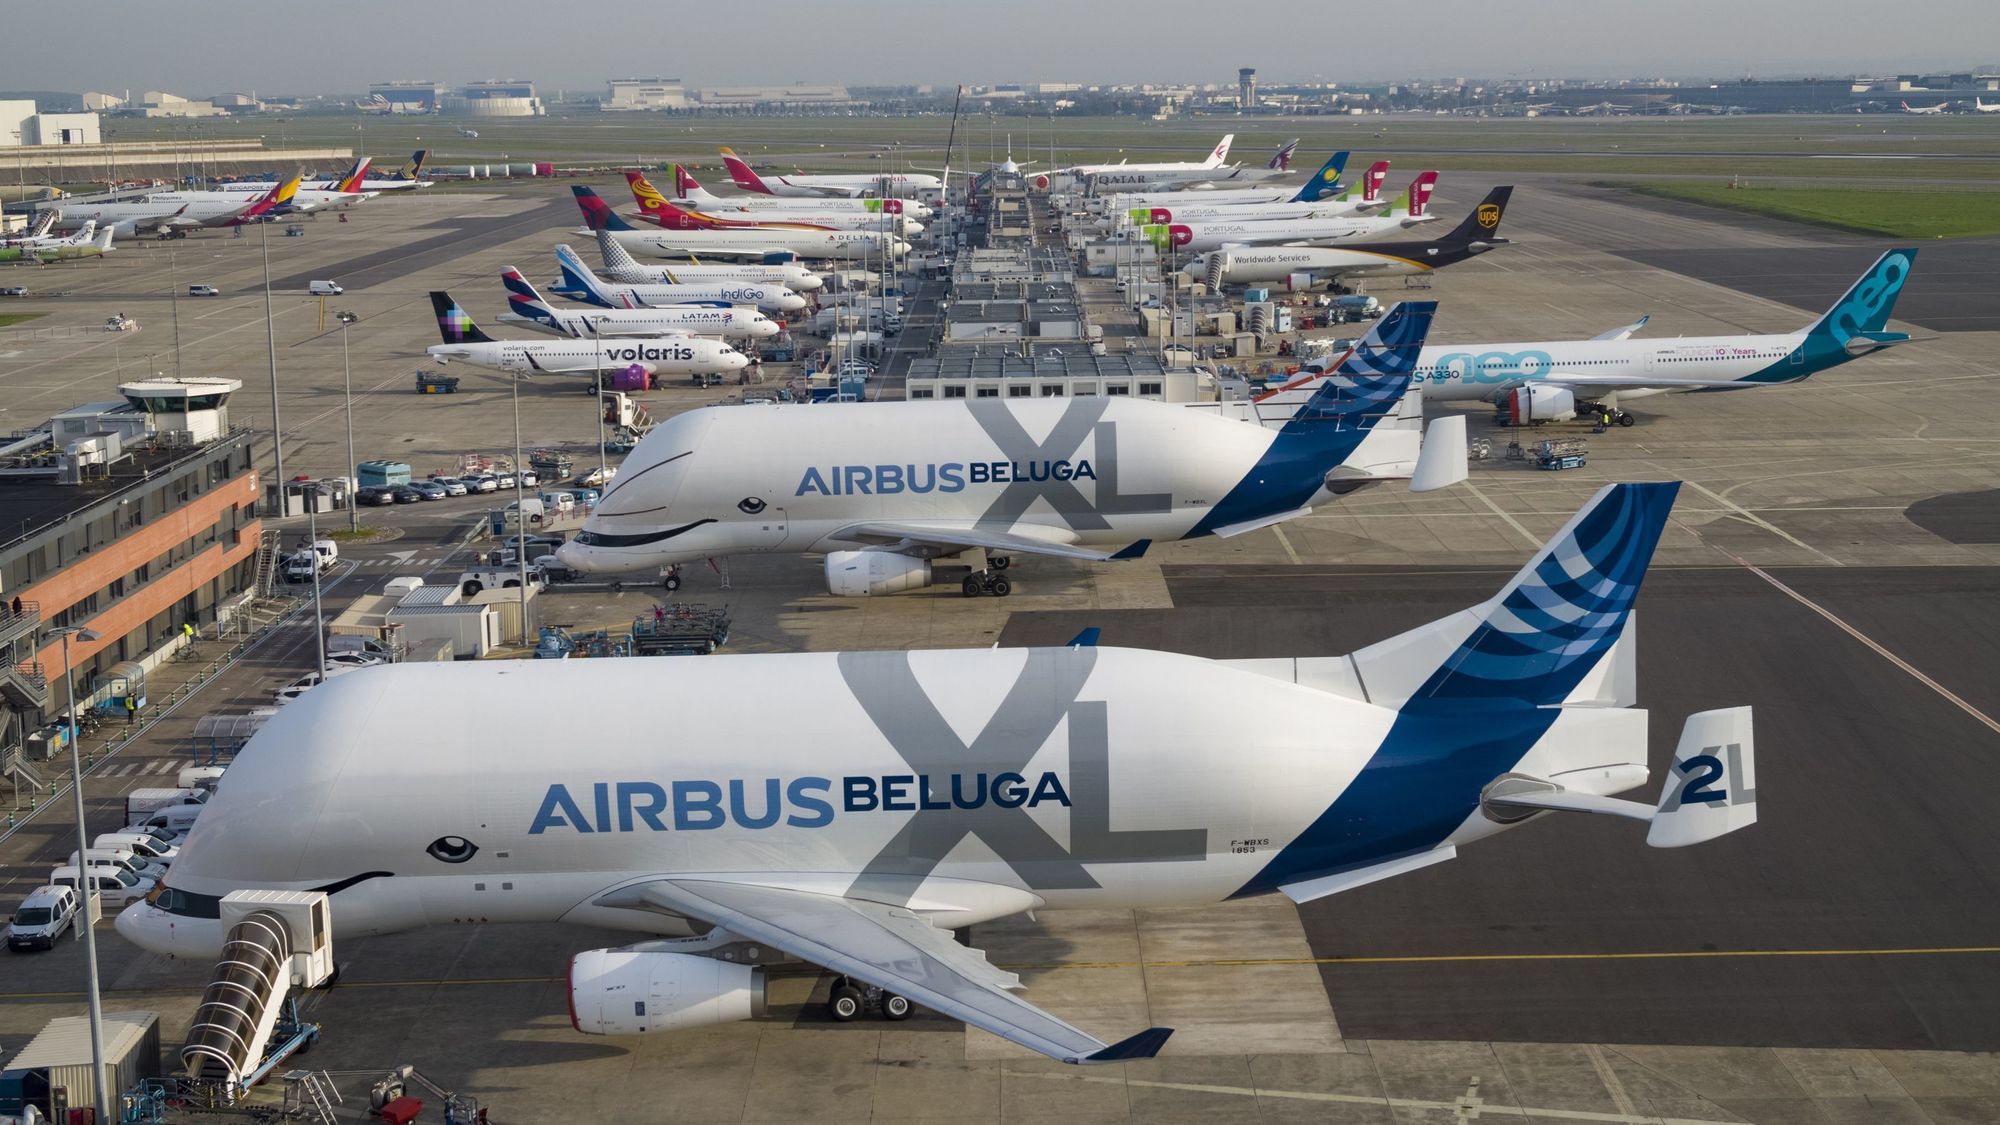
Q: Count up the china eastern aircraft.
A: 1